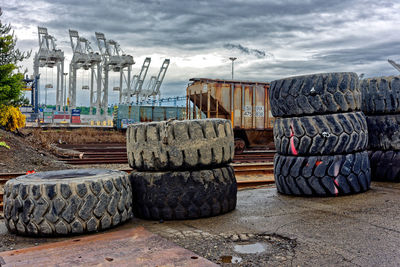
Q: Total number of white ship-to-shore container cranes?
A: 5